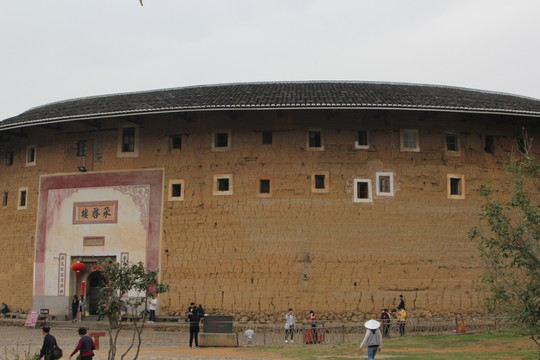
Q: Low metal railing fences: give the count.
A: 1